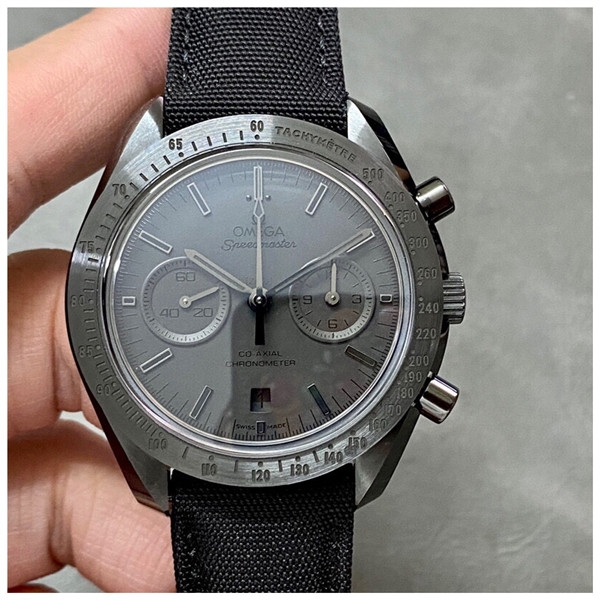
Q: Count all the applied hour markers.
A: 12